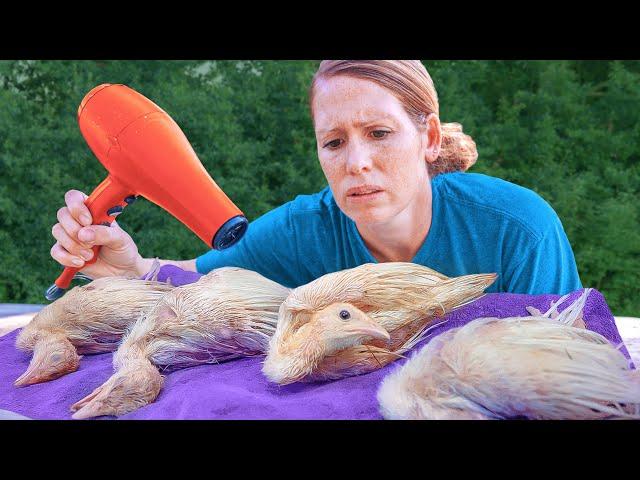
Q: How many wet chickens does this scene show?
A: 4